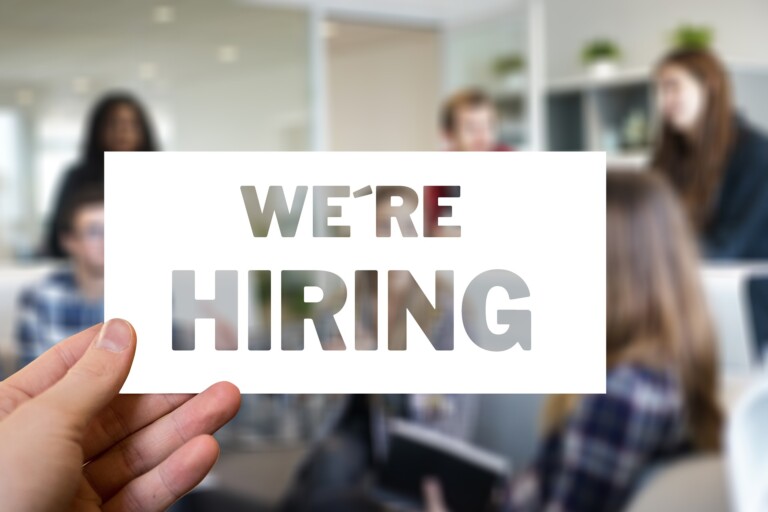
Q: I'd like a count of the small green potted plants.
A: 3